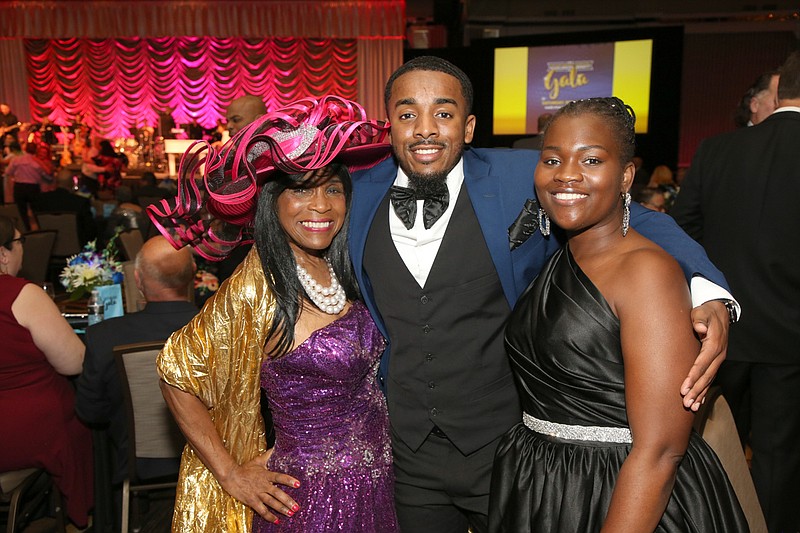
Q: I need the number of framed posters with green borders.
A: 0